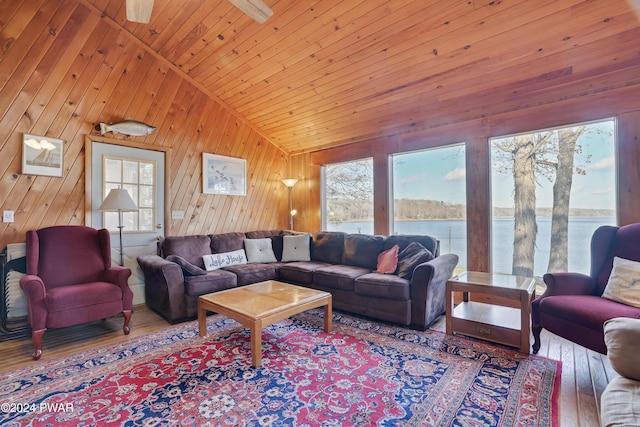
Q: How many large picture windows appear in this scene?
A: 3